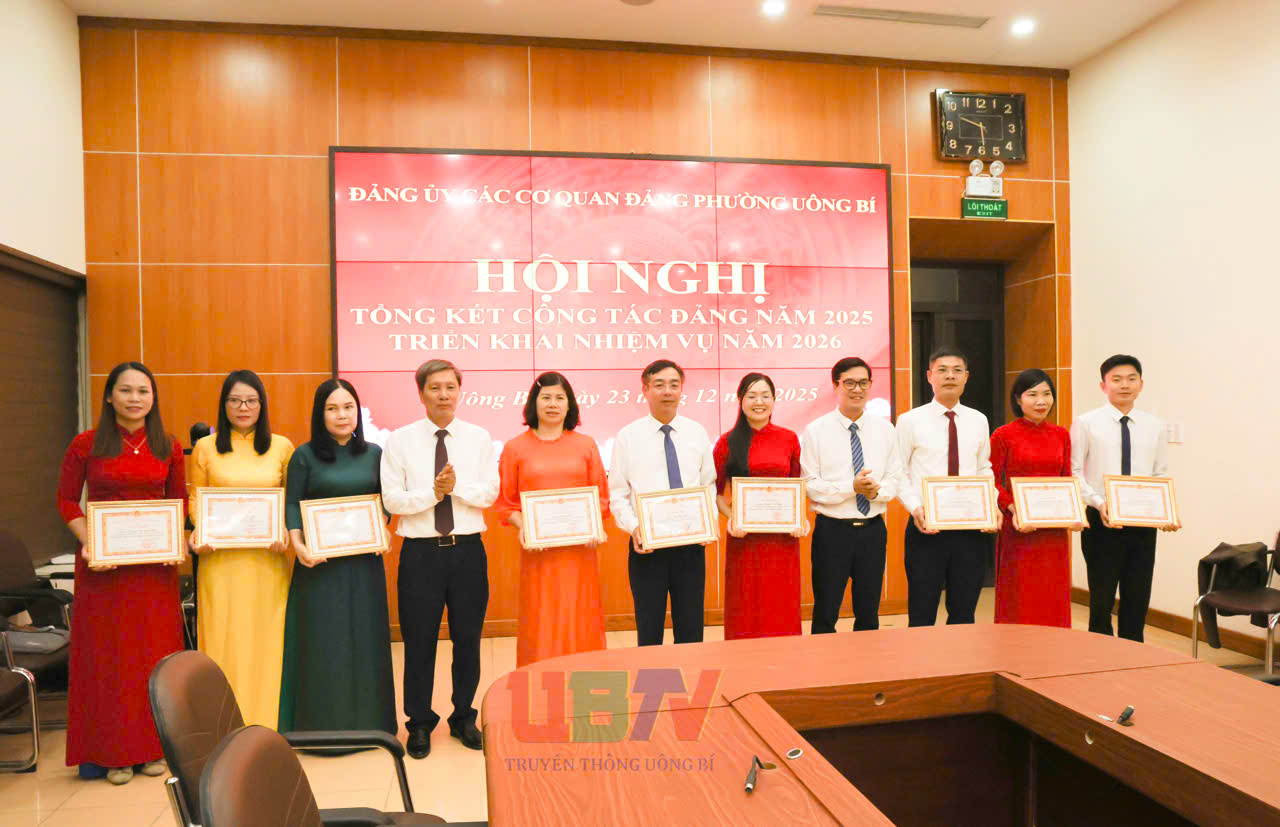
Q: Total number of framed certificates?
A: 9